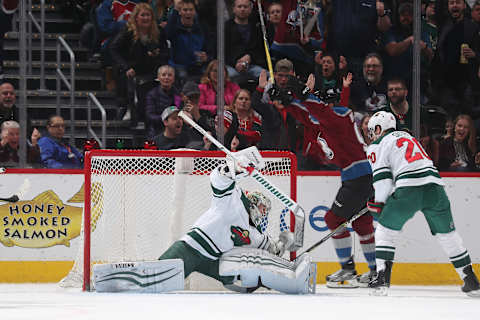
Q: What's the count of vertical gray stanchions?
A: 3